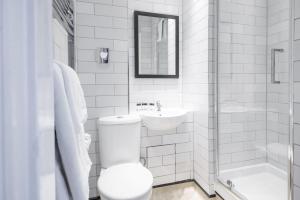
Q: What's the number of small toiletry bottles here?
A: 3